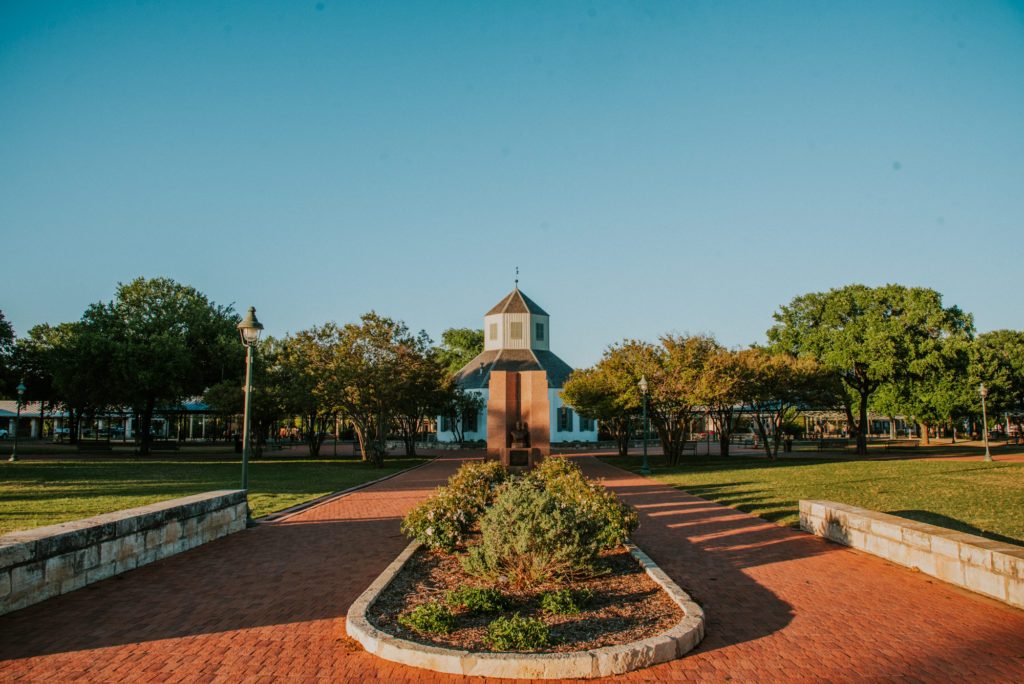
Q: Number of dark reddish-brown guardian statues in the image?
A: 0